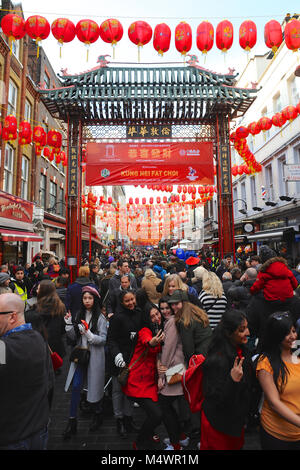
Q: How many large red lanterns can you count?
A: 13